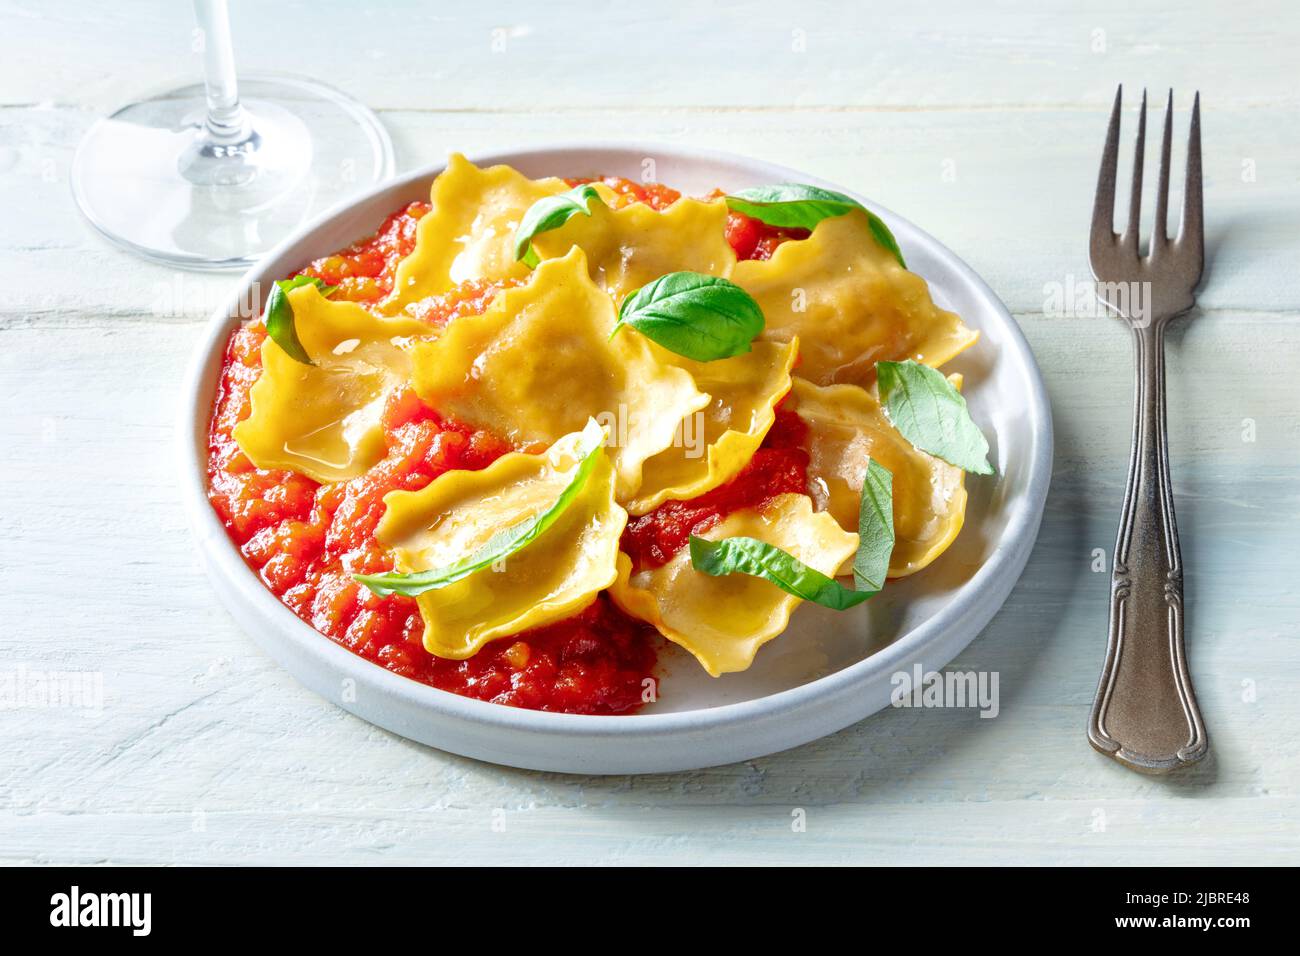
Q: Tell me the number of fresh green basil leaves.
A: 7